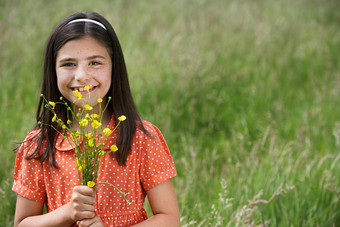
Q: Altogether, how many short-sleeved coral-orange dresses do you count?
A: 1